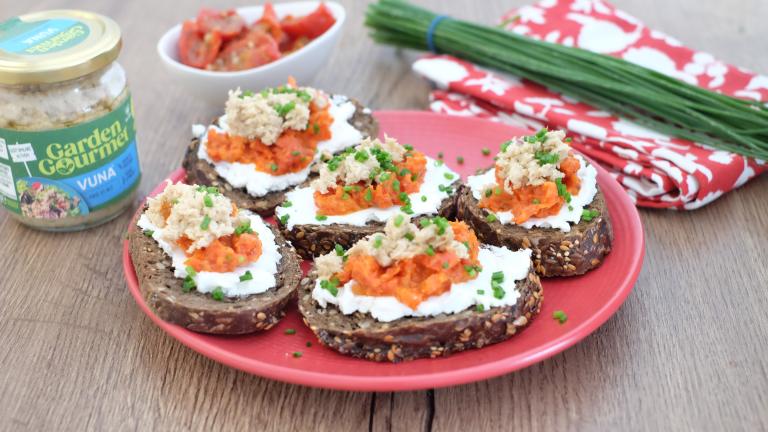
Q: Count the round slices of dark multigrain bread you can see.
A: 5